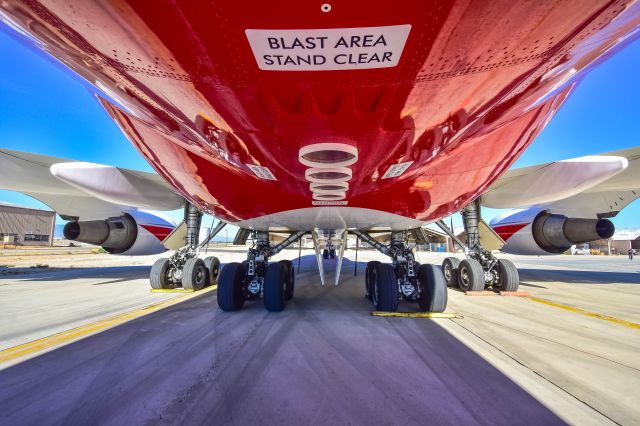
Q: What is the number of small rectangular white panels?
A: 2